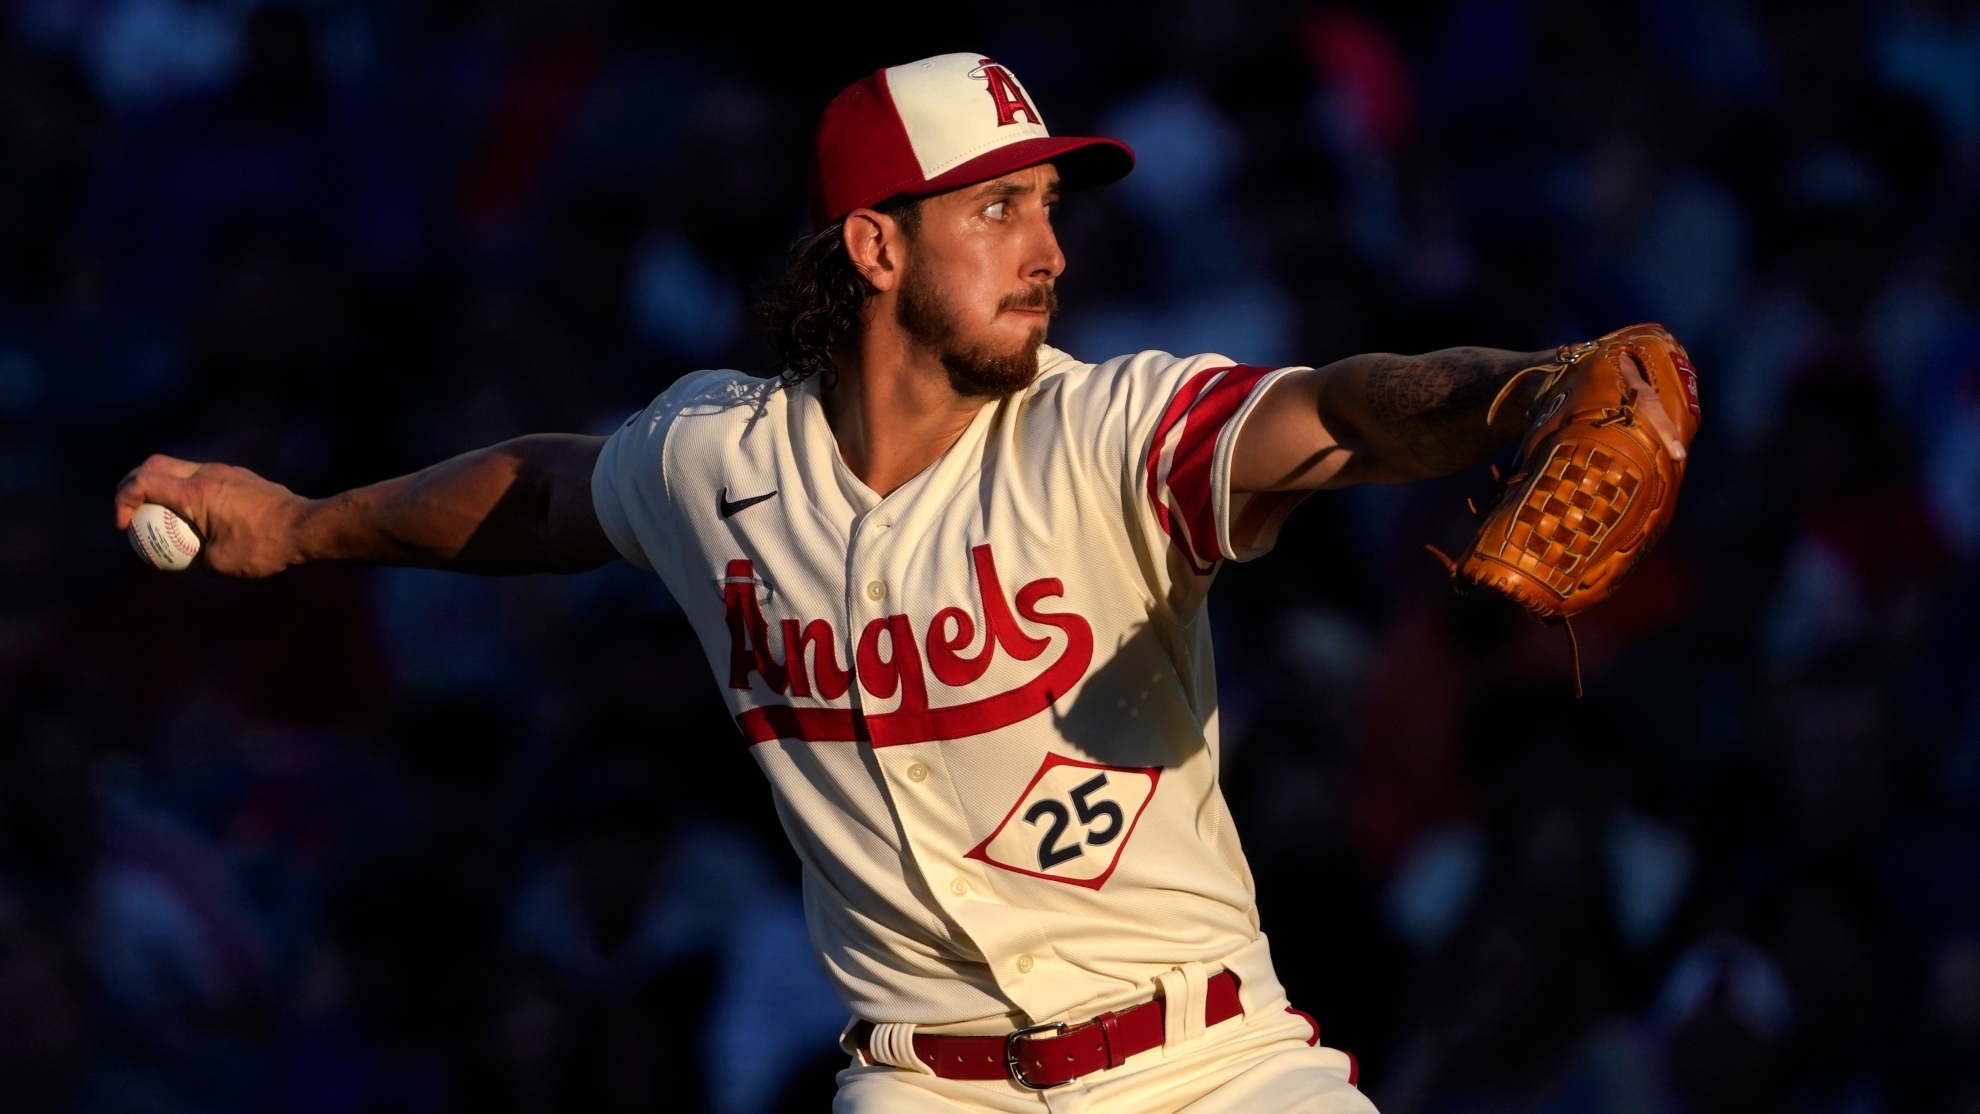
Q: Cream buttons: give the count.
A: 4